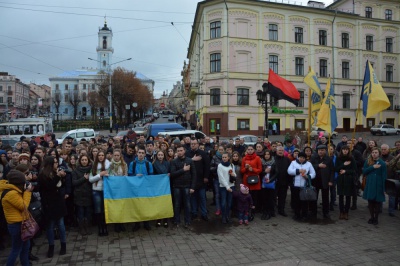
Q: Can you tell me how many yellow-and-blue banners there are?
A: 4